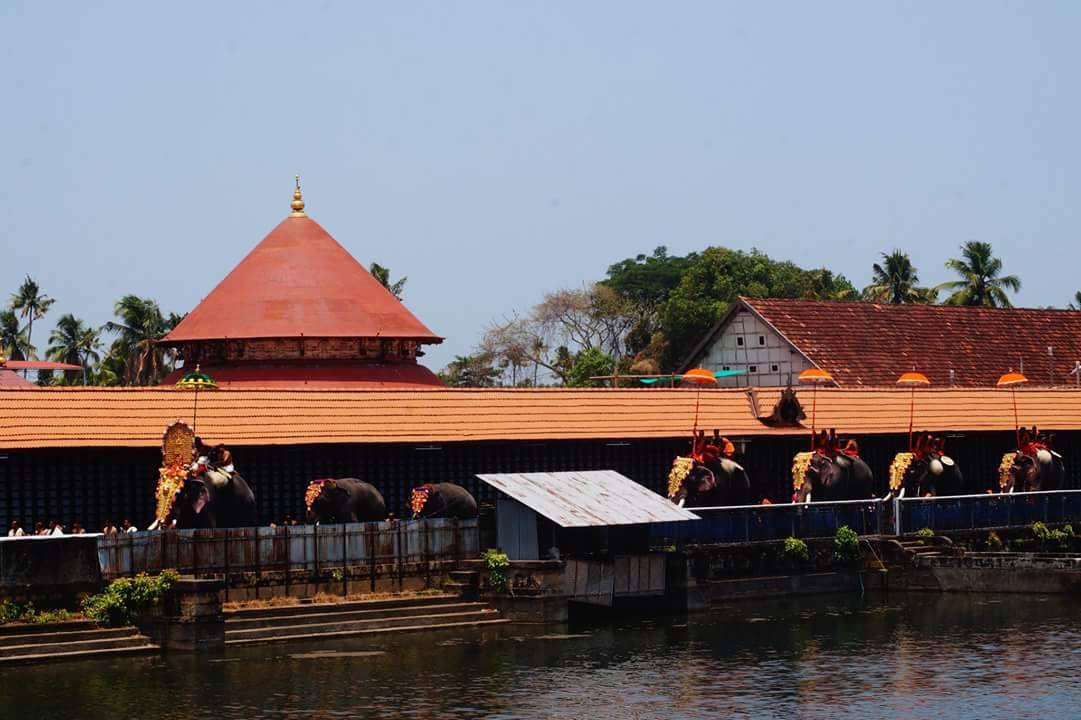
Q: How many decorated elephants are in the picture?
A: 7